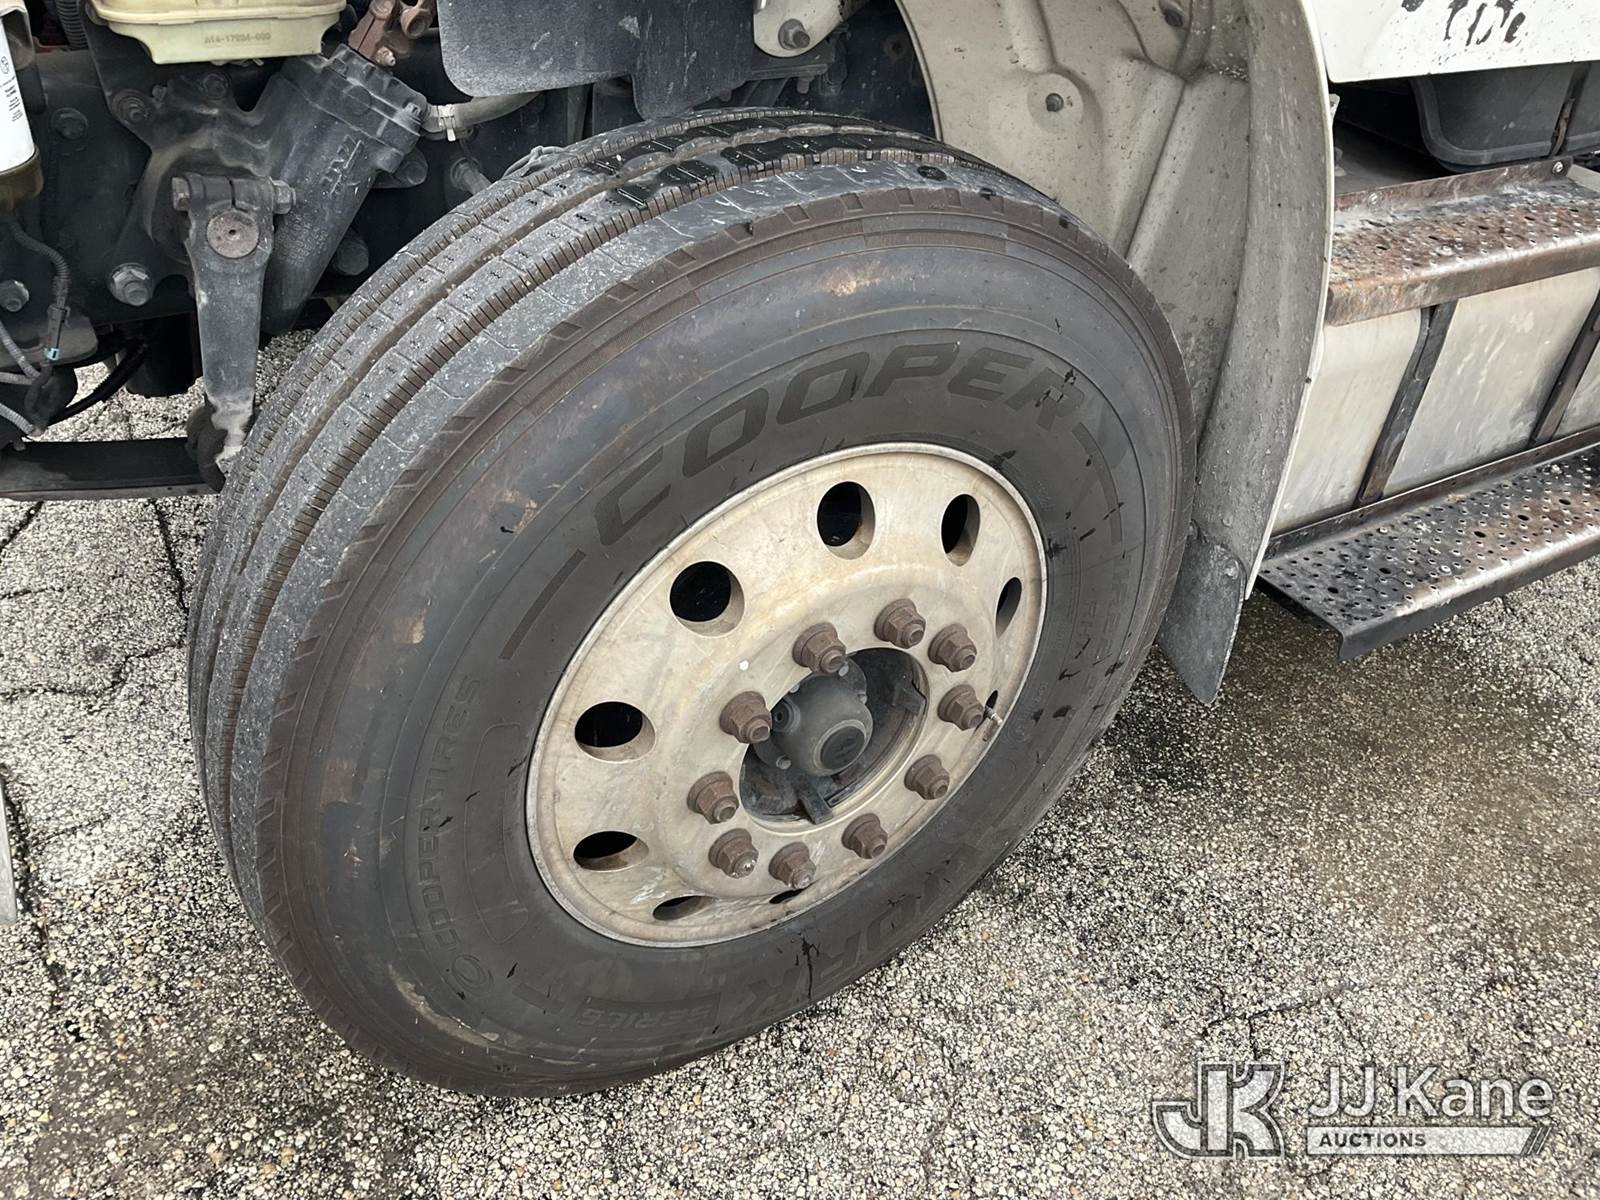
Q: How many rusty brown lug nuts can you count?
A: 10